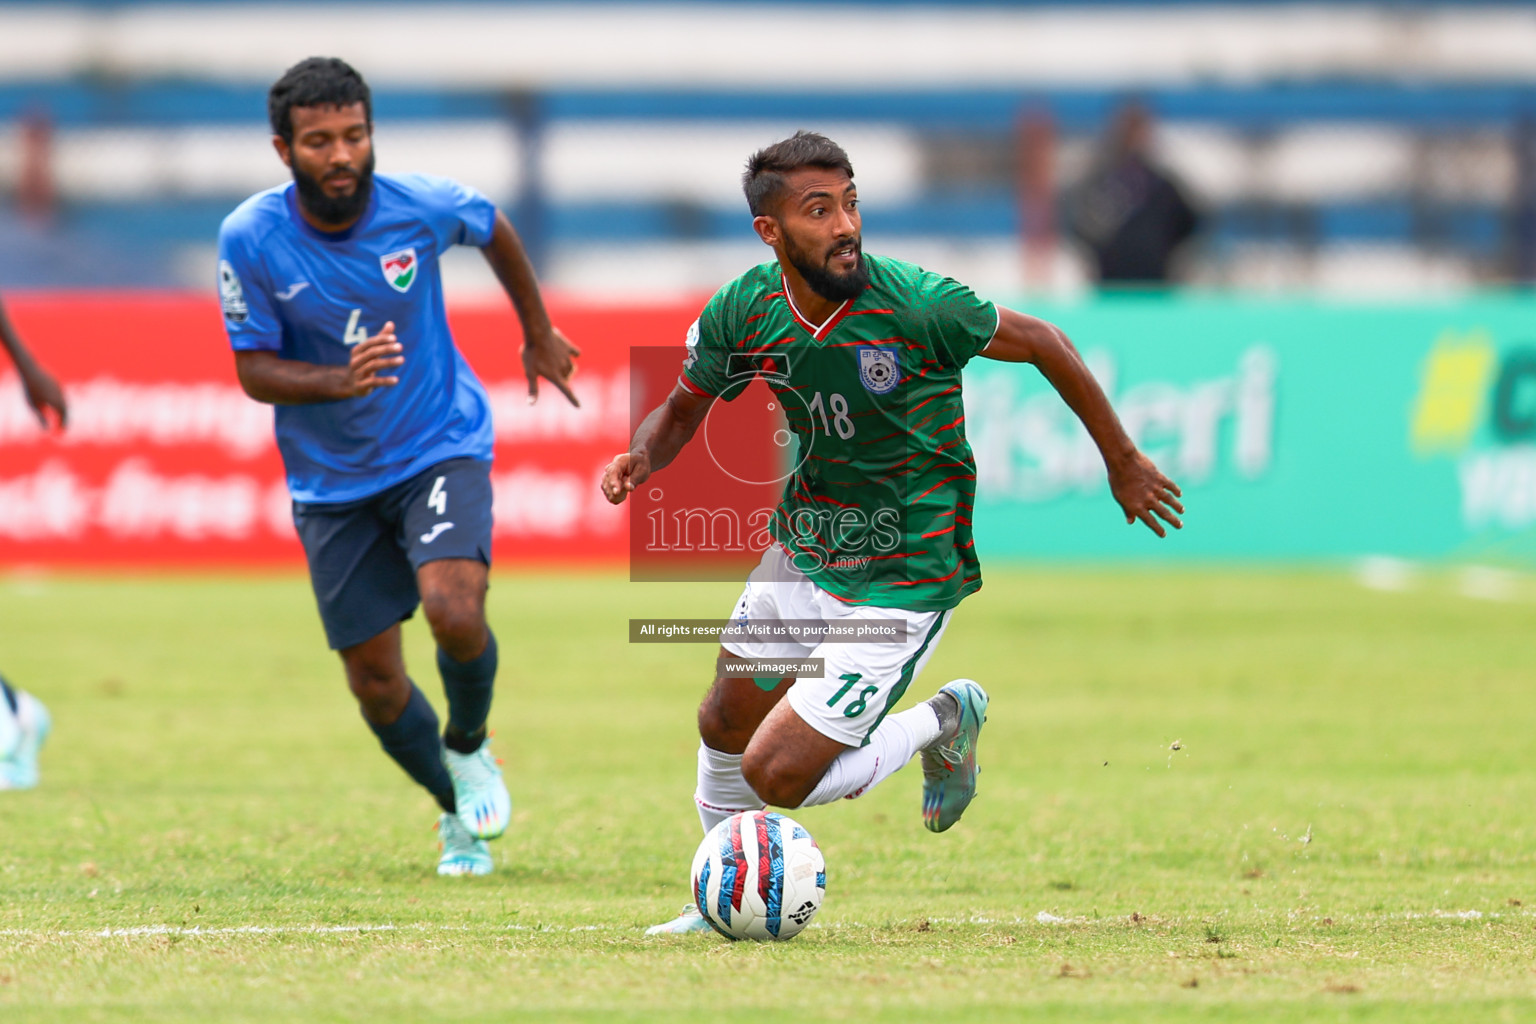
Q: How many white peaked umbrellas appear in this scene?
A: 0